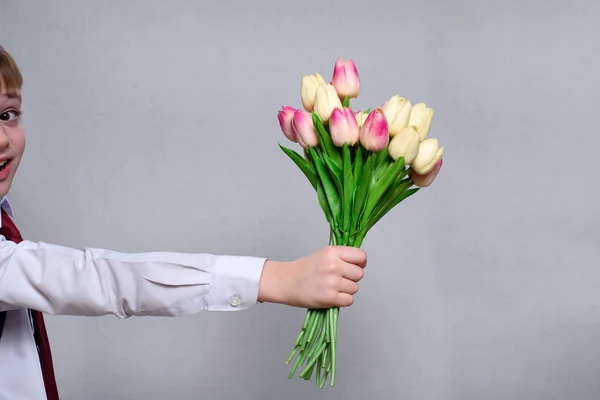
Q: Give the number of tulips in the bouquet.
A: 13